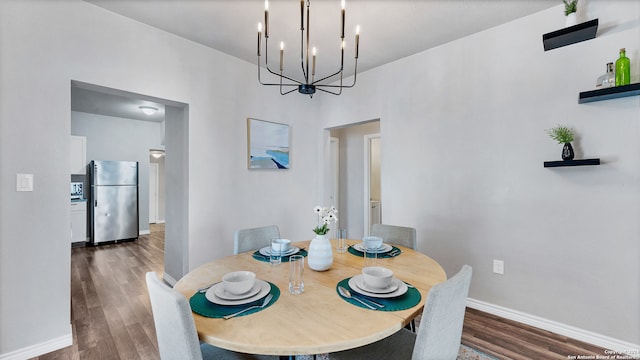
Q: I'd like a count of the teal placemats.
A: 4